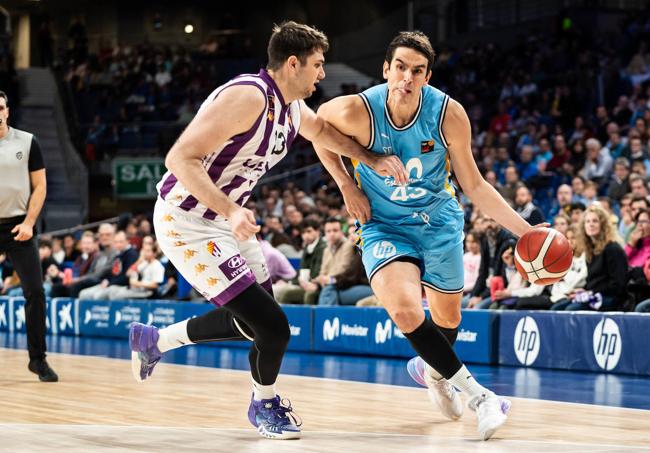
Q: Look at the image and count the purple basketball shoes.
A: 2